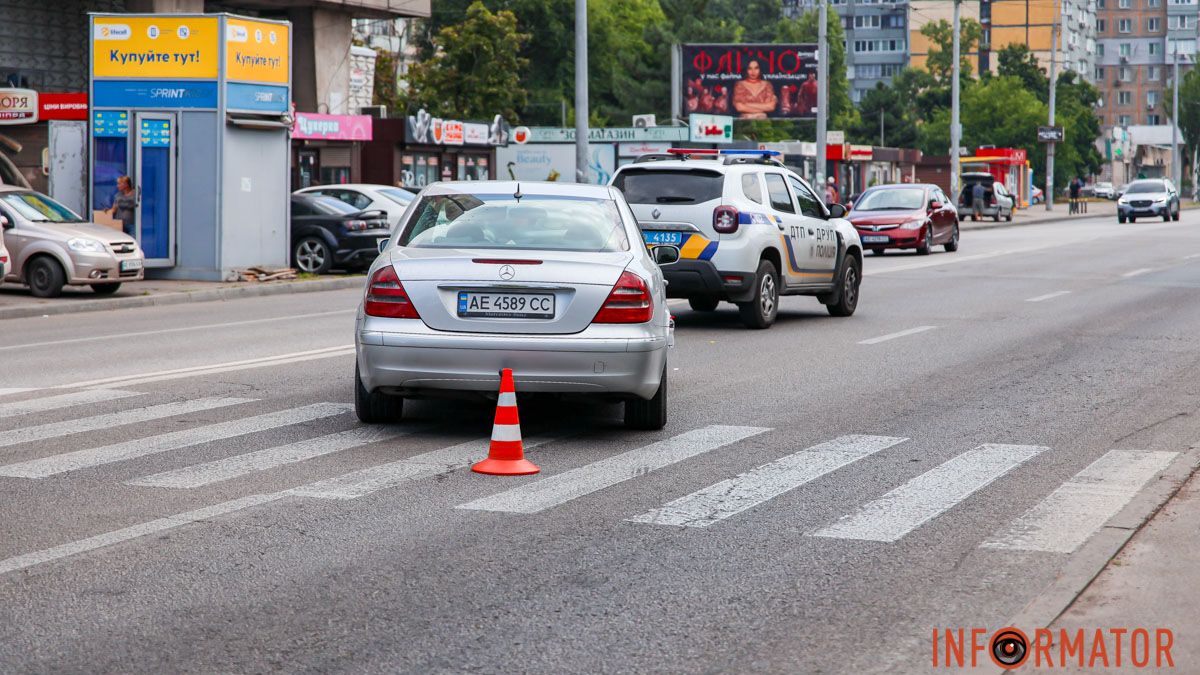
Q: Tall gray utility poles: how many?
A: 5